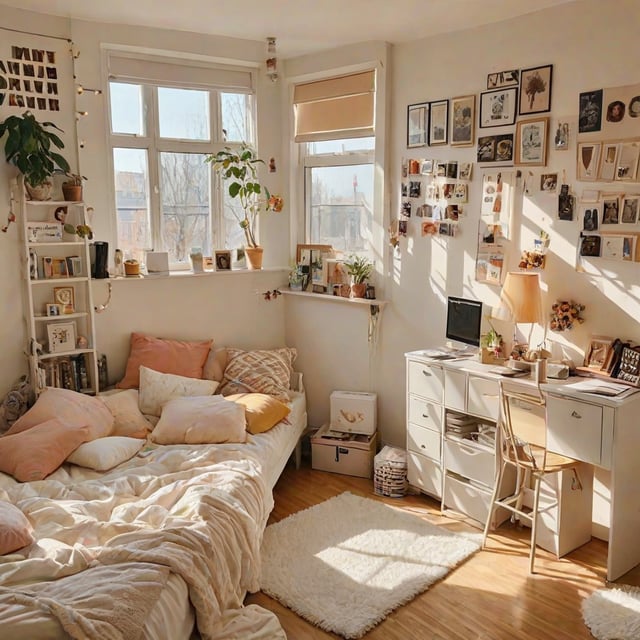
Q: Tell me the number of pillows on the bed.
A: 11